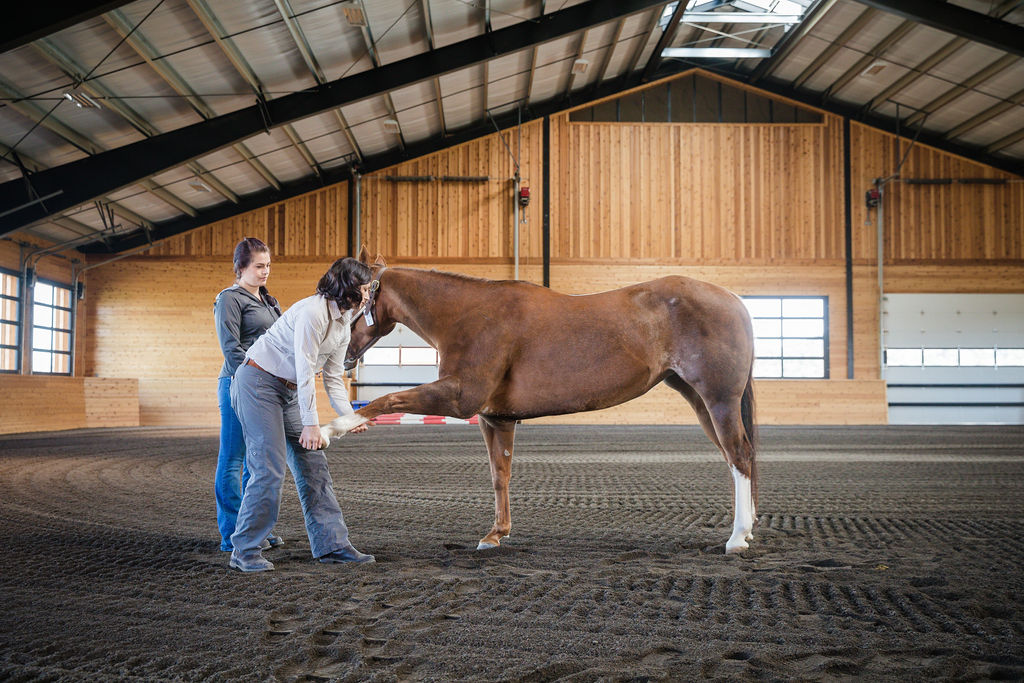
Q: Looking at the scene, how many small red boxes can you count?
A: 2